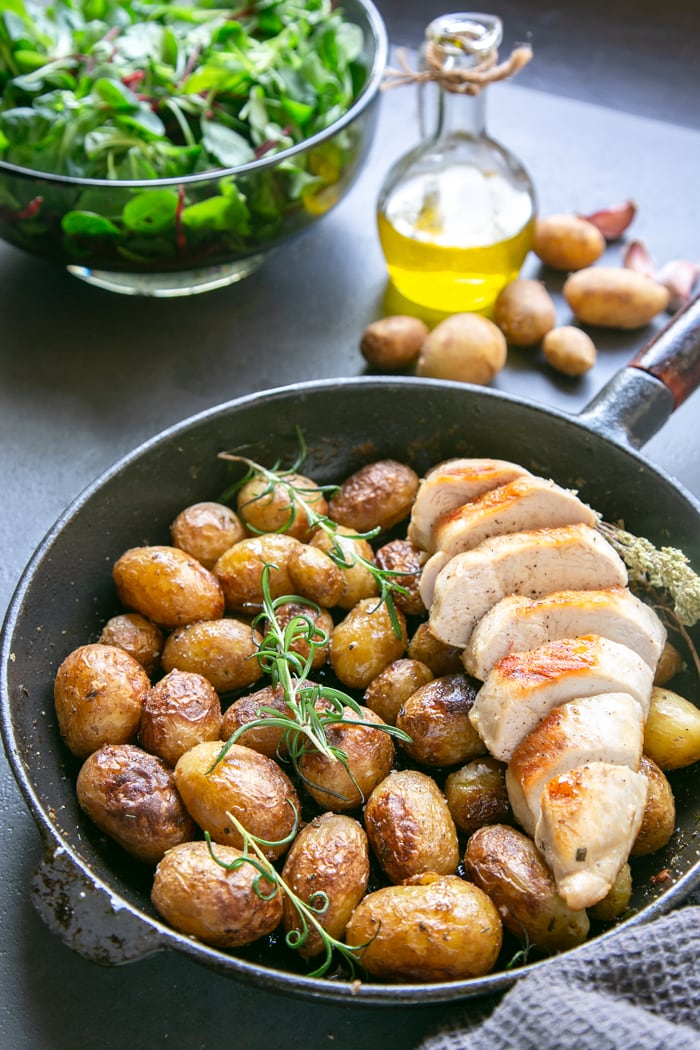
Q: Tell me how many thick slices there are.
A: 7